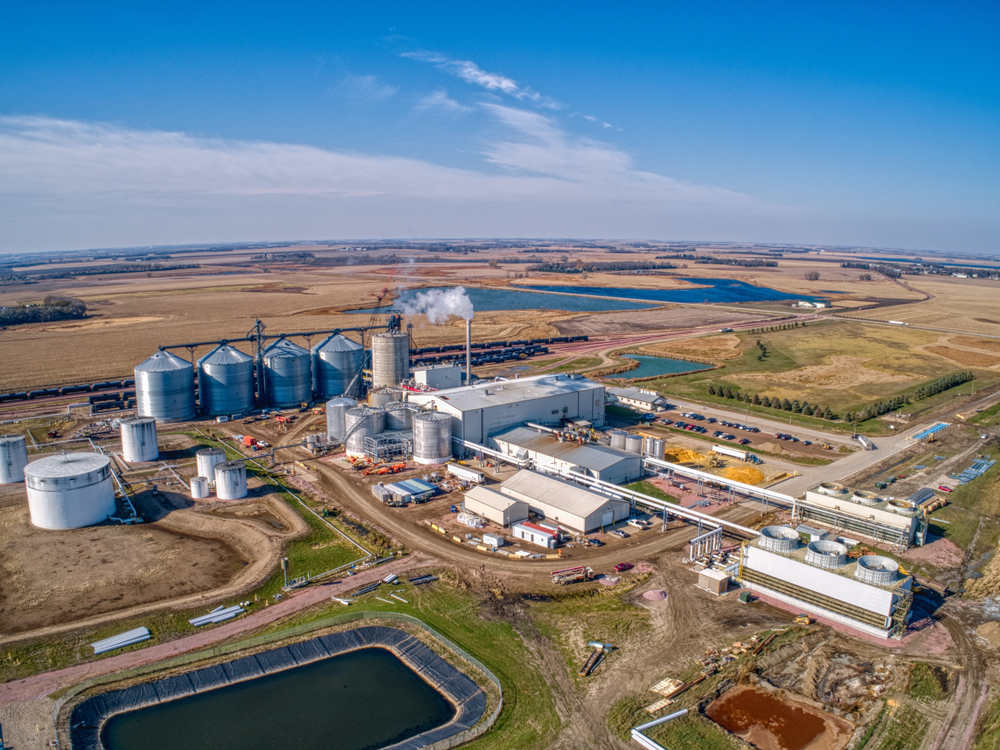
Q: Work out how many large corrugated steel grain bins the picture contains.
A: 4